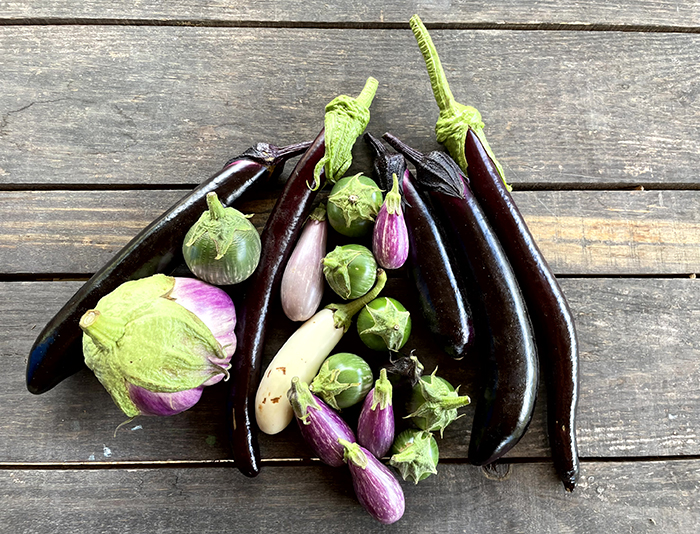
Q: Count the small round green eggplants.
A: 7